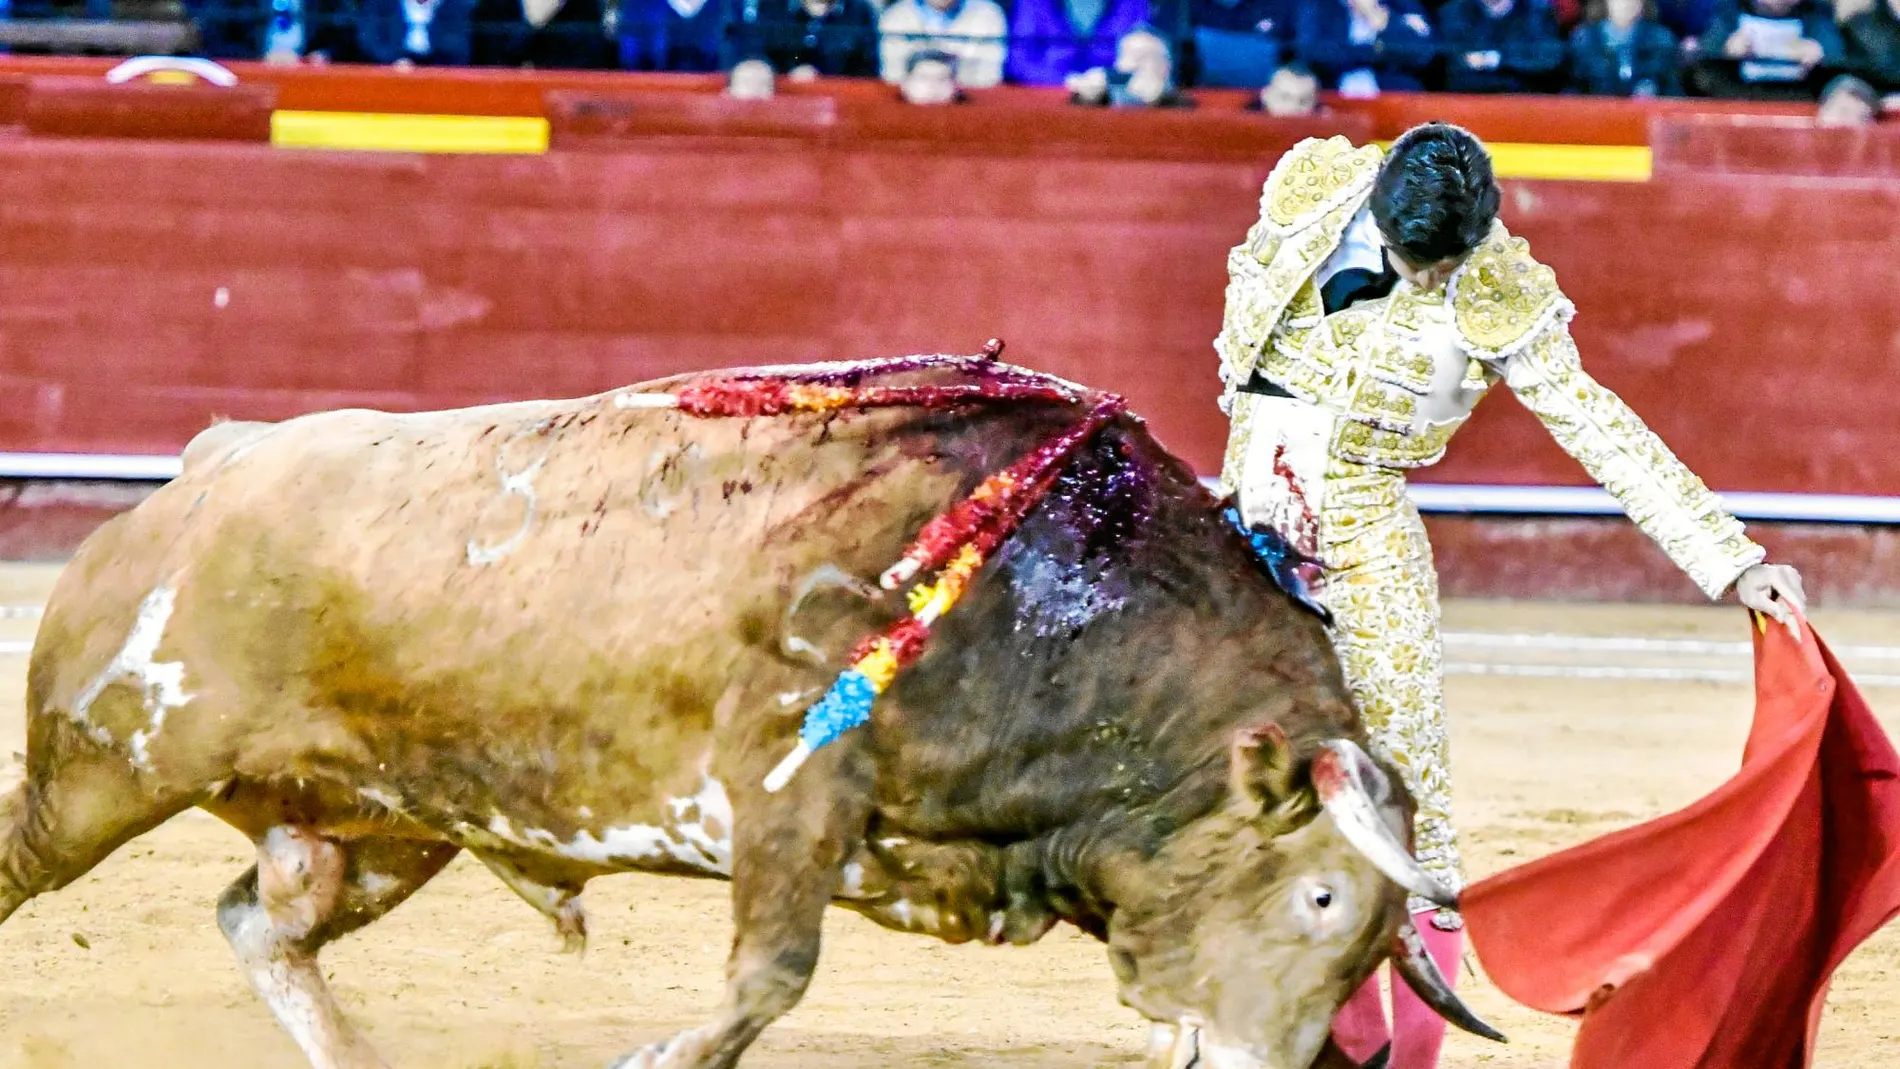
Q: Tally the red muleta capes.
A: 1